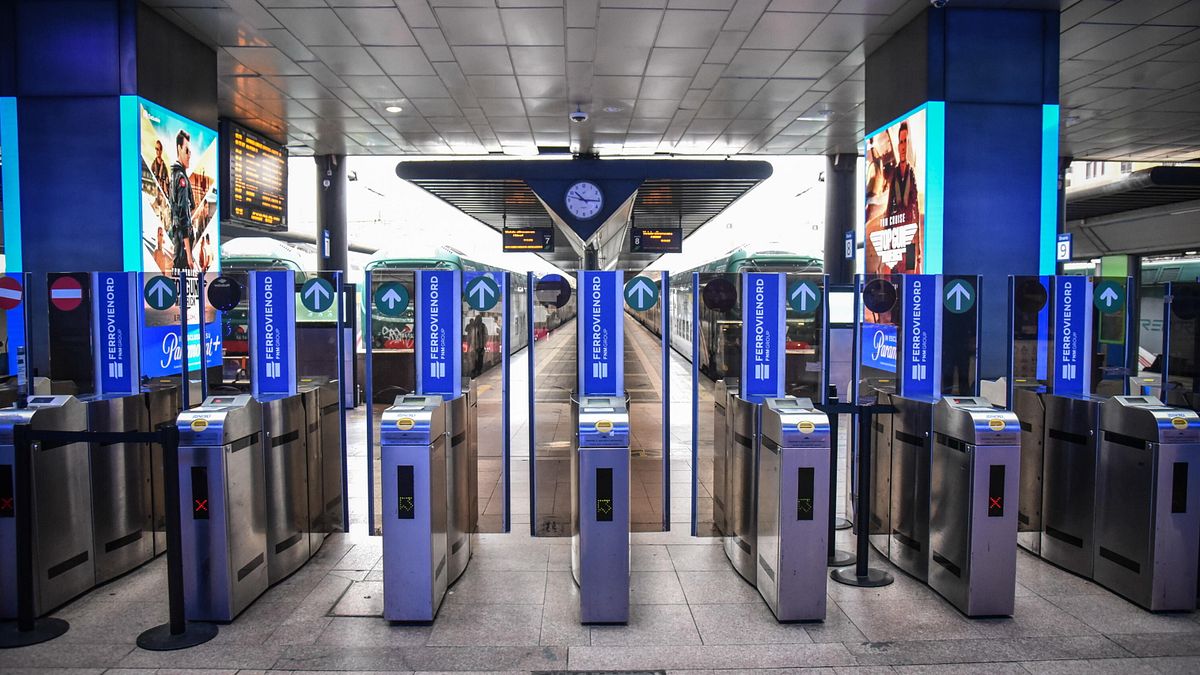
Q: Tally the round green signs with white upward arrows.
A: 8